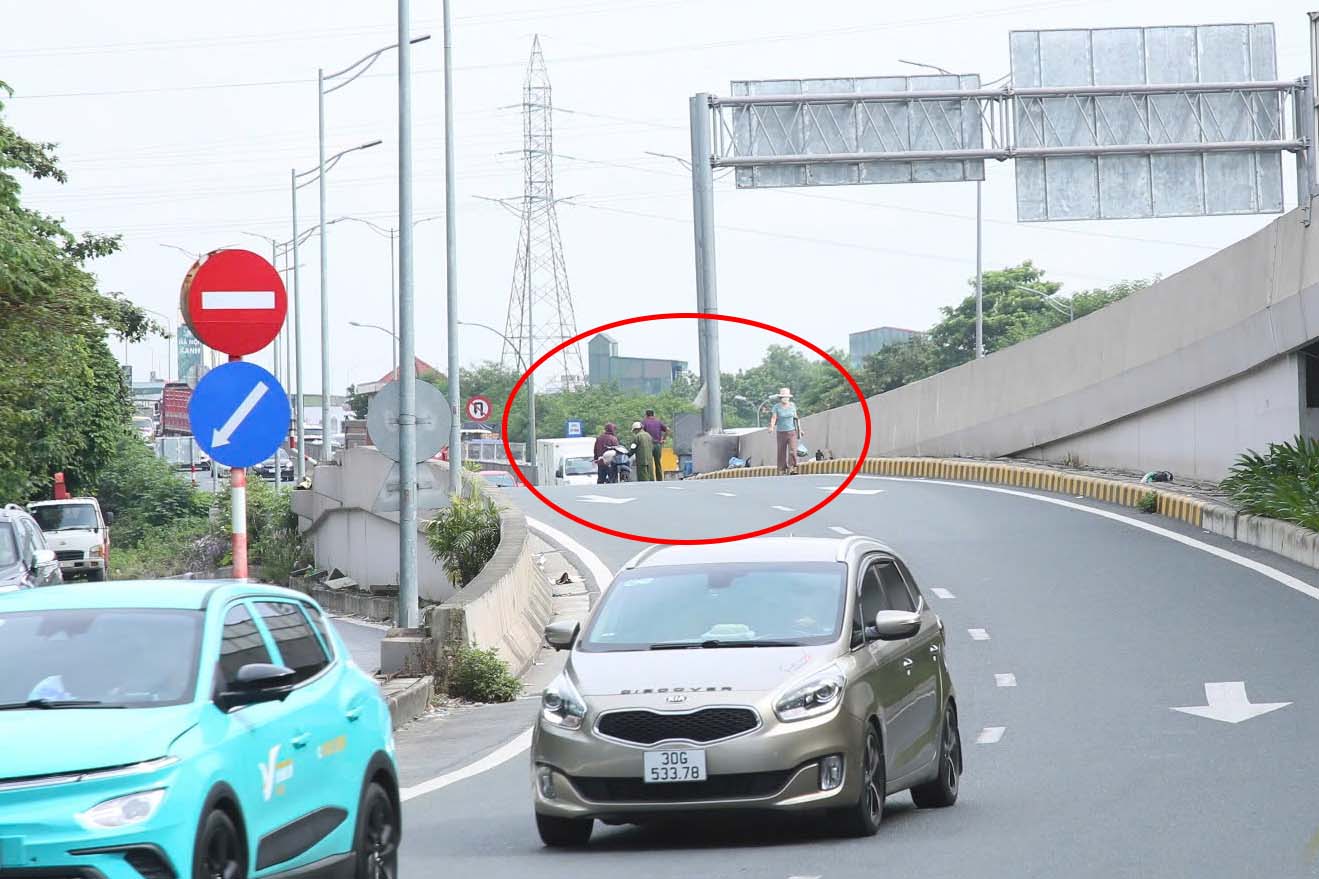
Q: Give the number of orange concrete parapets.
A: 0